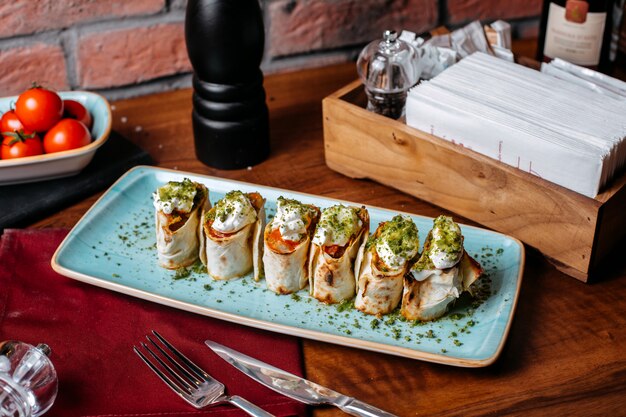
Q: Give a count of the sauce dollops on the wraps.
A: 6